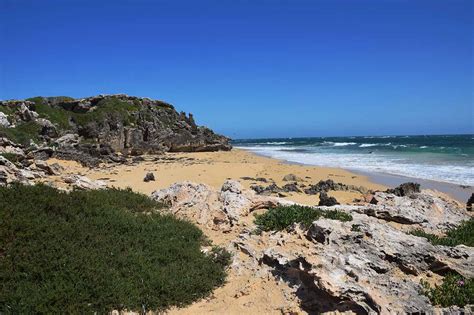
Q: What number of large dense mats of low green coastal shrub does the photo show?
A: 1